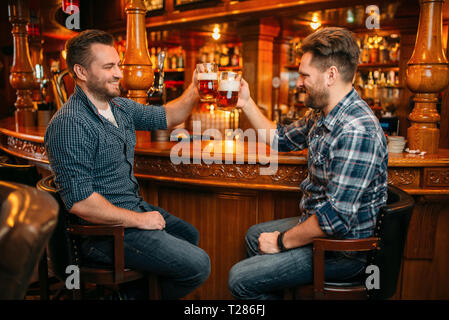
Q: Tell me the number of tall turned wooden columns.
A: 3